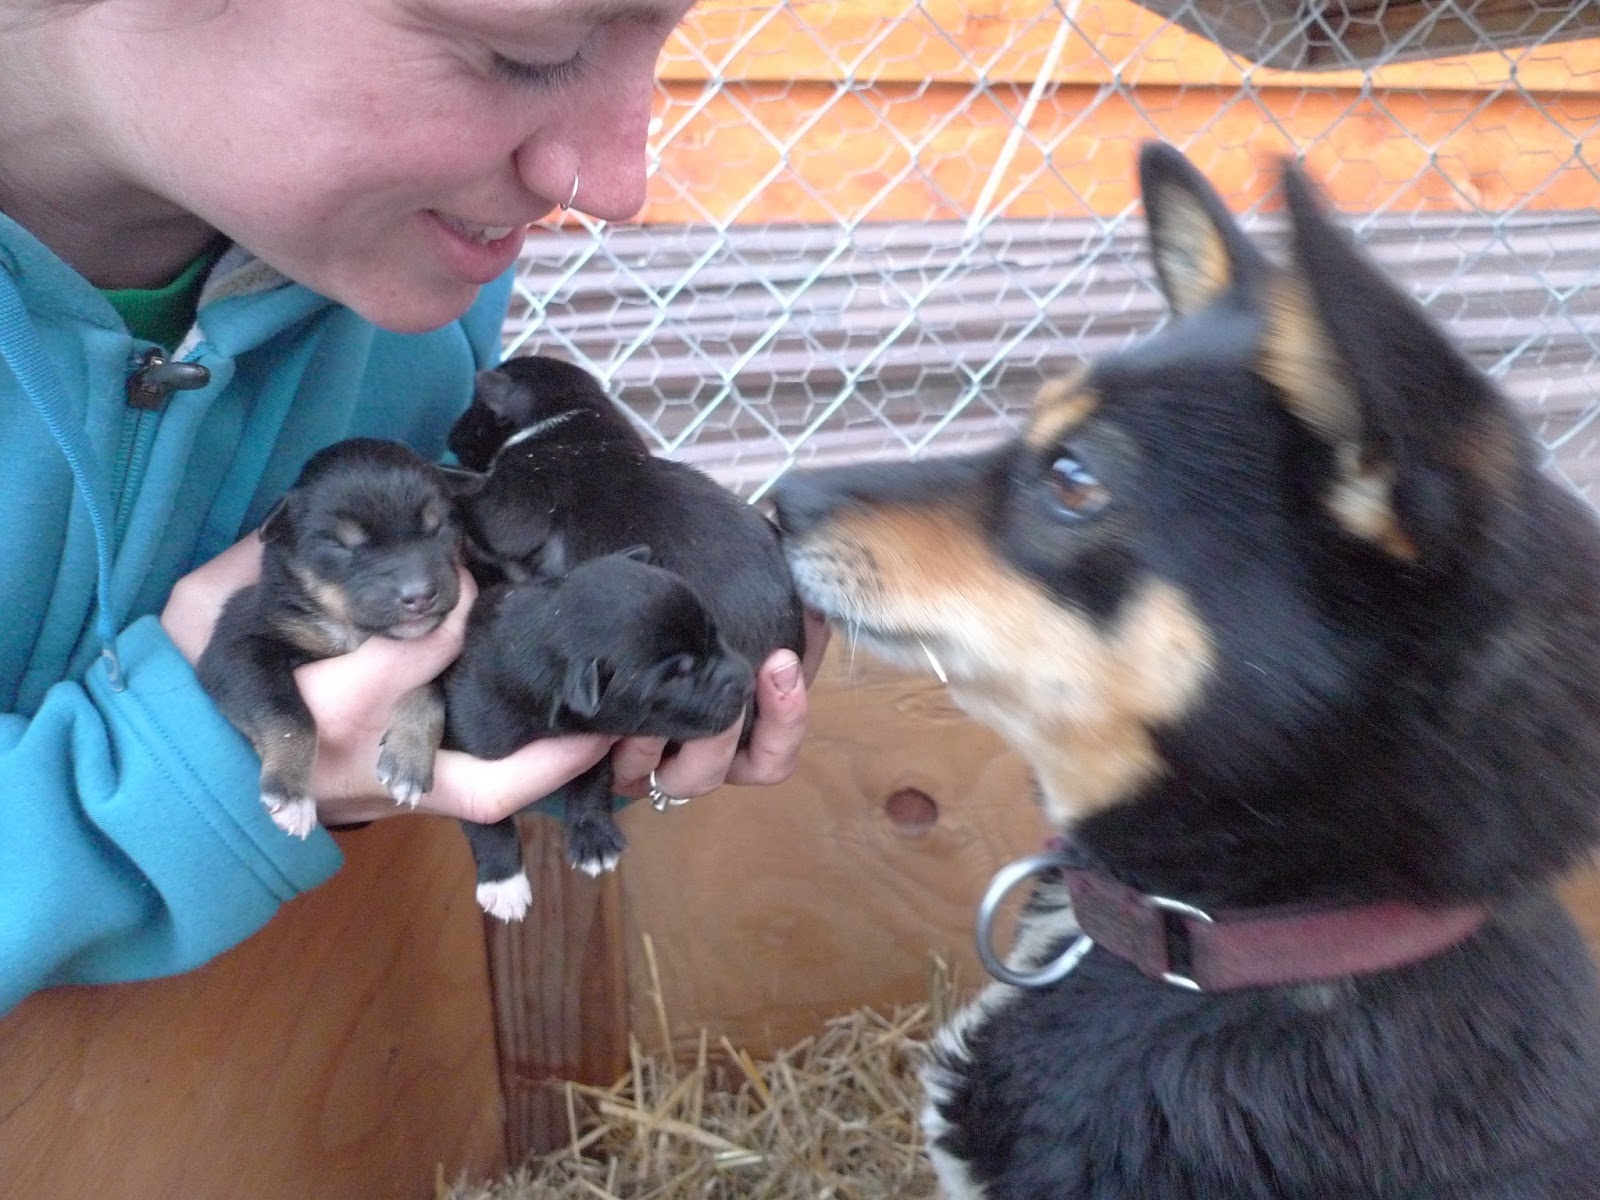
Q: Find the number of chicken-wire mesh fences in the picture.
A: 1